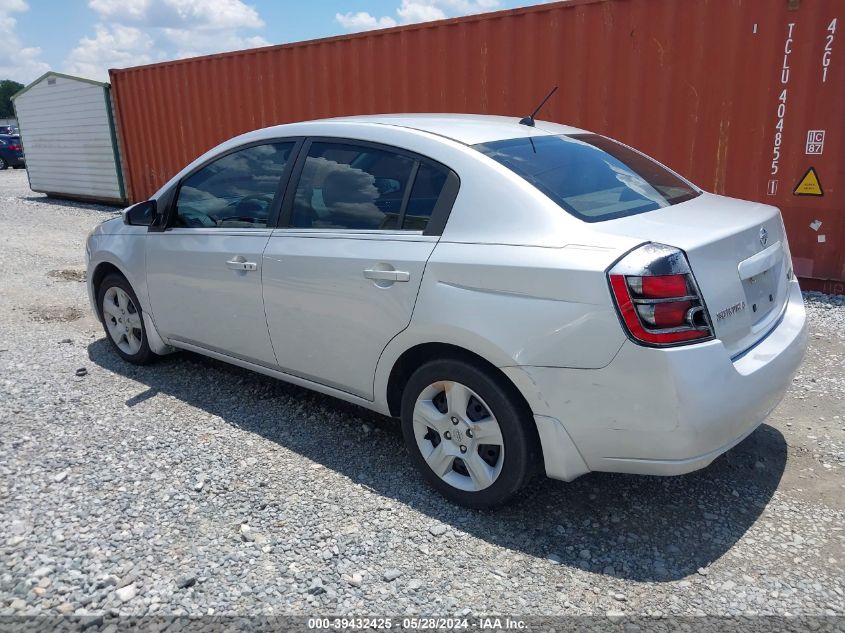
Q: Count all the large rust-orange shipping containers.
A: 1